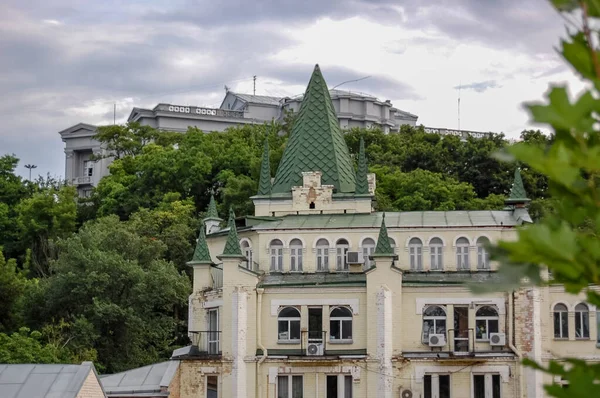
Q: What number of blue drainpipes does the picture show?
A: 0